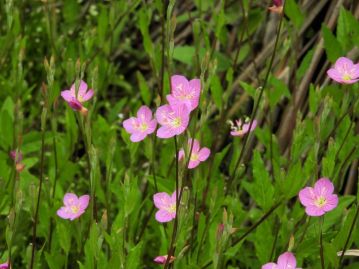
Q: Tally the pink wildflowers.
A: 11